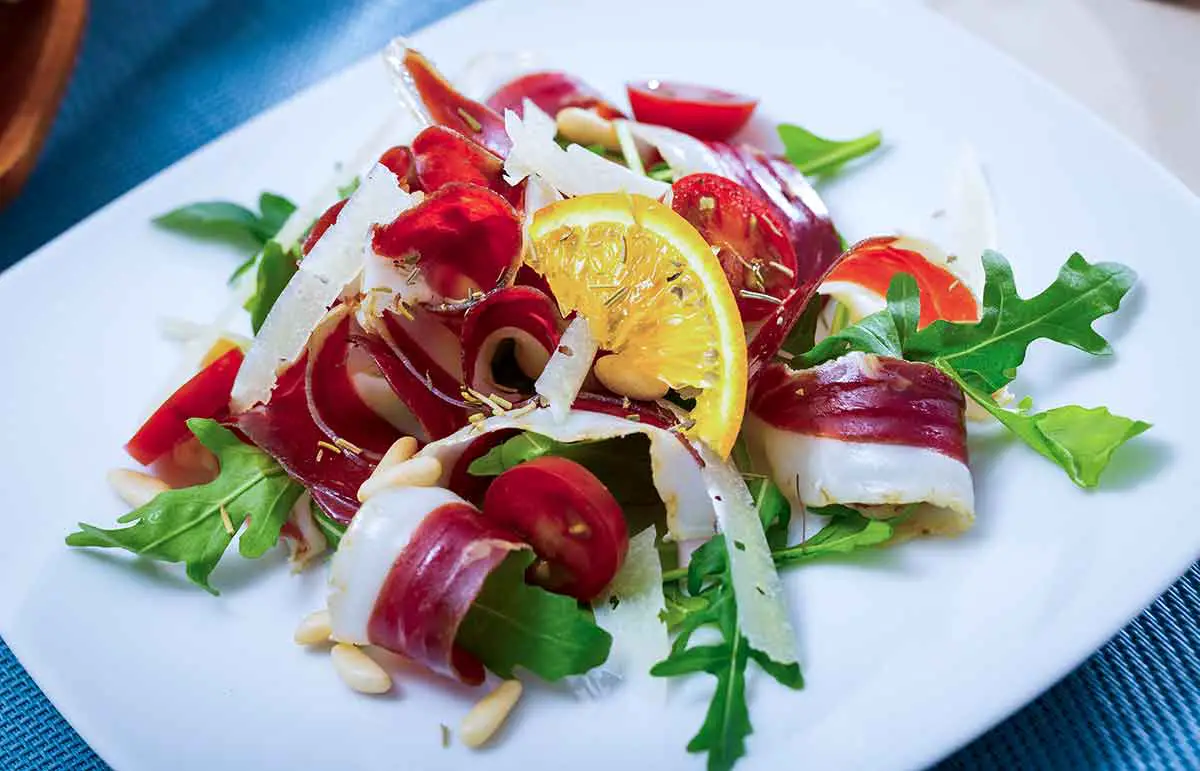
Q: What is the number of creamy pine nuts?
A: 8